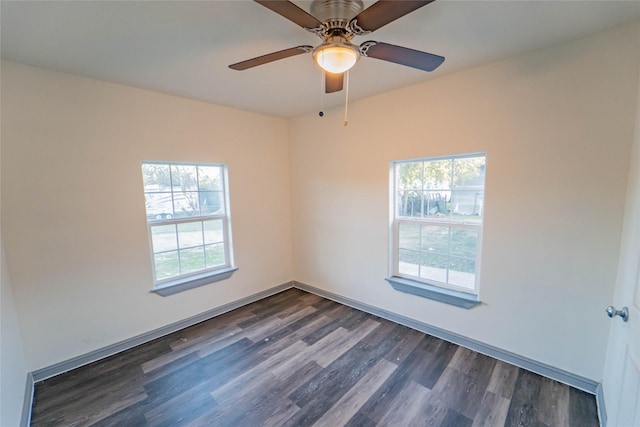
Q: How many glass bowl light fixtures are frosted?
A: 1